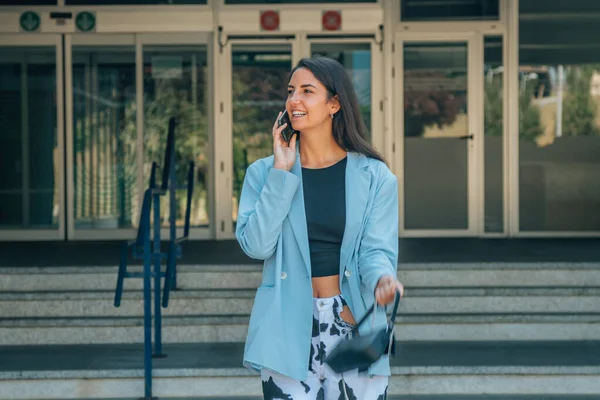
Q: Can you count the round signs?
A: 4